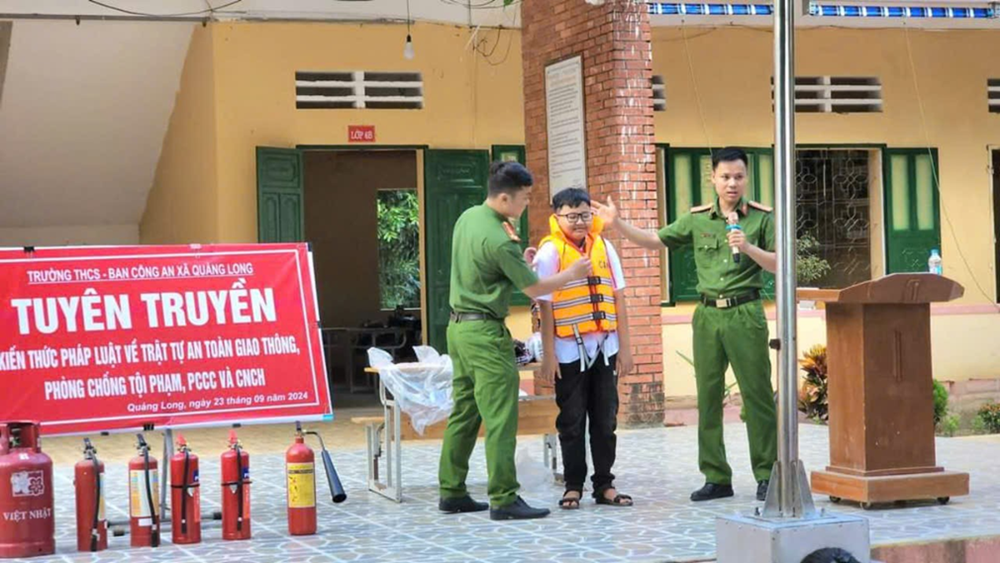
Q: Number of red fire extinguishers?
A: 5